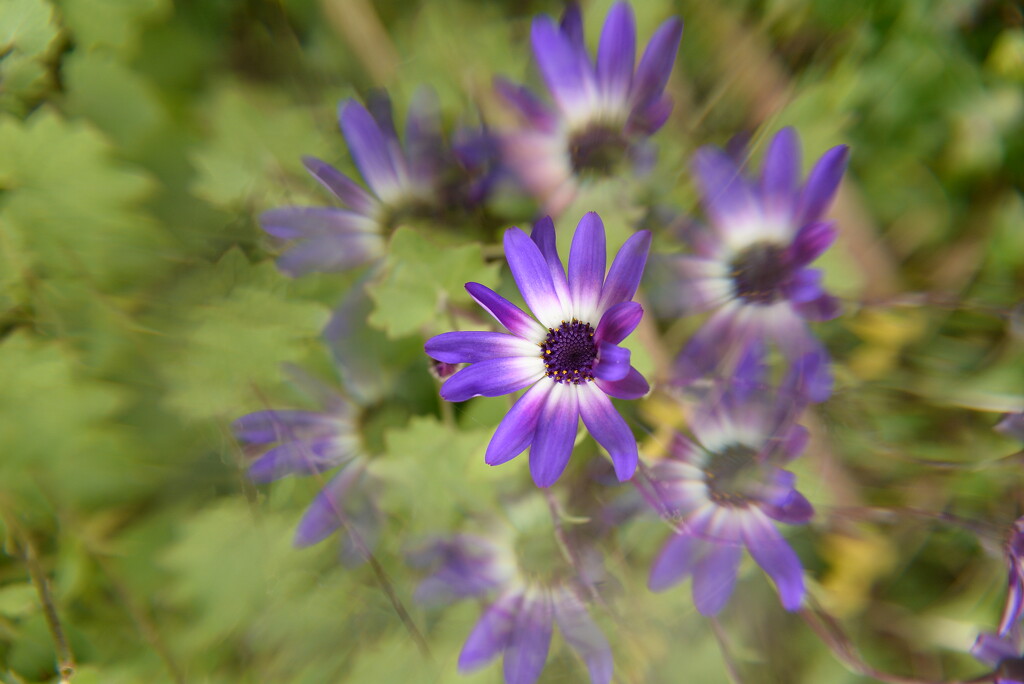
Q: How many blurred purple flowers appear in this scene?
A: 6